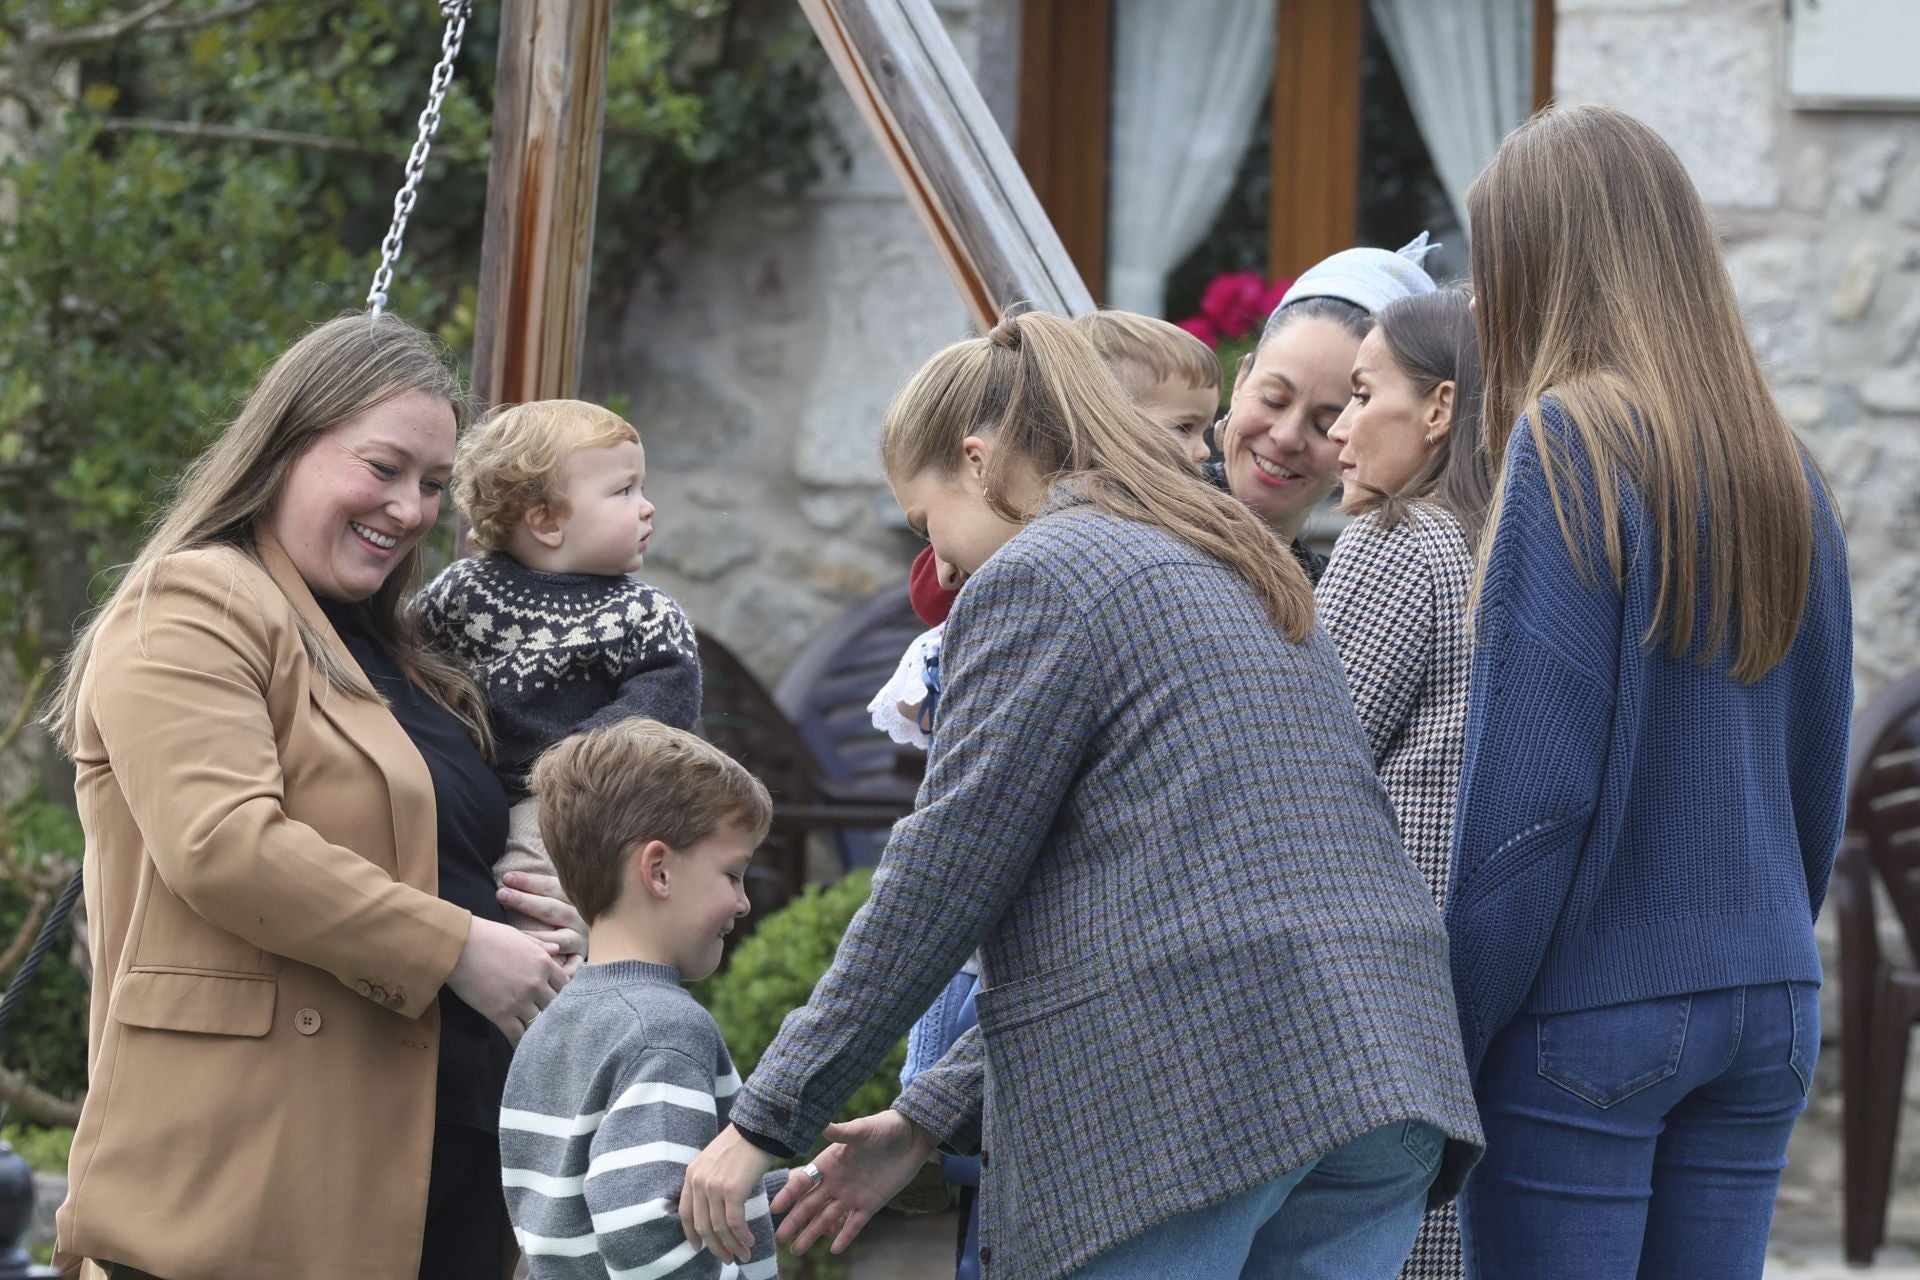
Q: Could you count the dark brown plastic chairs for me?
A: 3